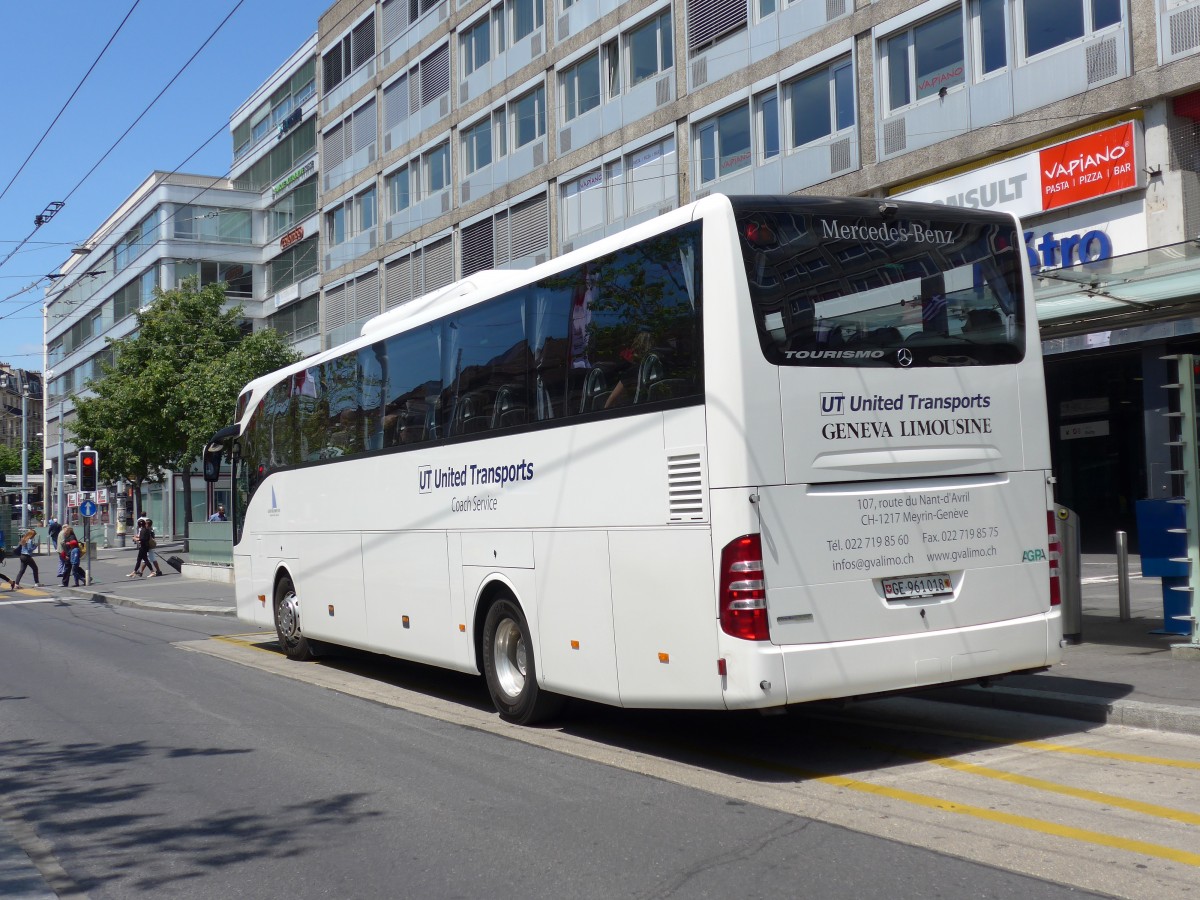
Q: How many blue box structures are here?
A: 1